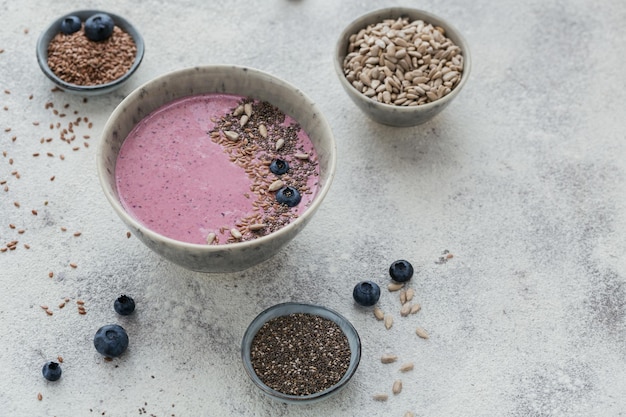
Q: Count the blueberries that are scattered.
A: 5